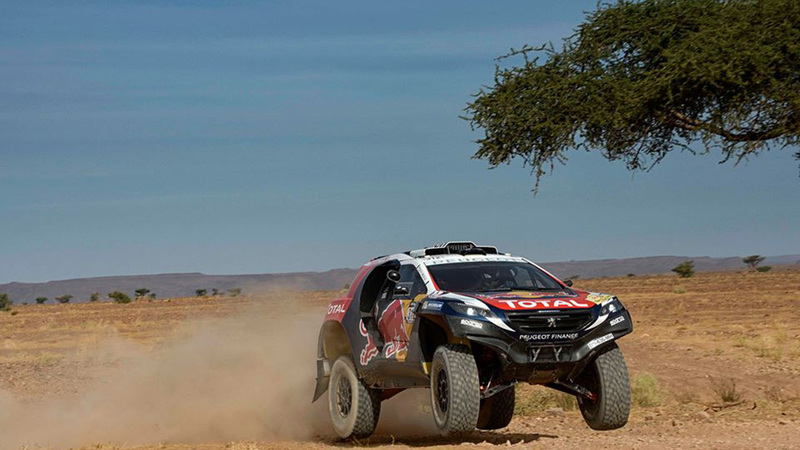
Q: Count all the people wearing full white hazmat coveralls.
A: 0